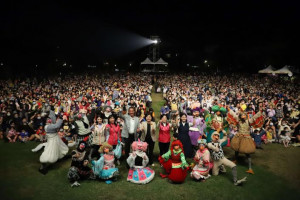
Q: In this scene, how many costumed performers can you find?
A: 12